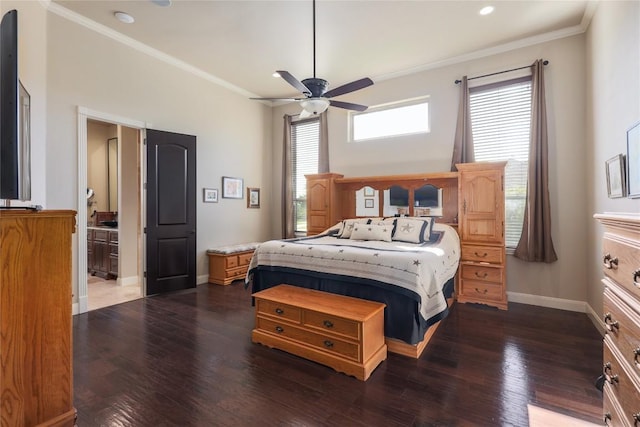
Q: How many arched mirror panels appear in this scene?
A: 3